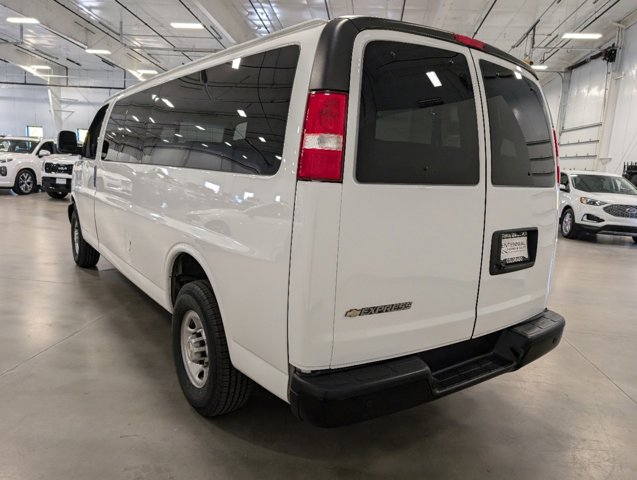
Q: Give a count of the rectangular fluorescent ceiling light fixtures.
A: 7